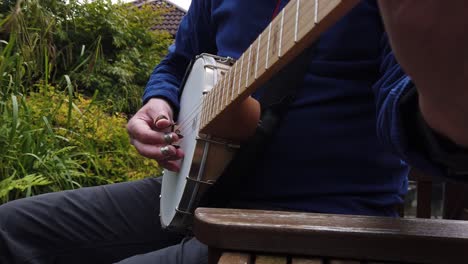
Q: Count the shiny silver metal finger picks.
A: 2